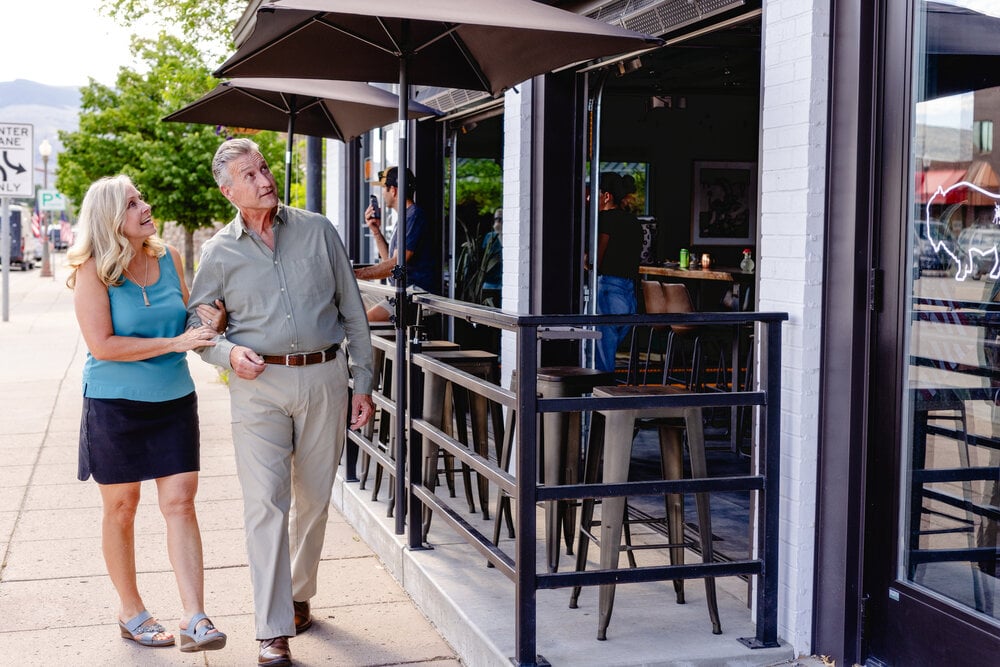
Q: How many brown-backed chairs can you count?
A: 2